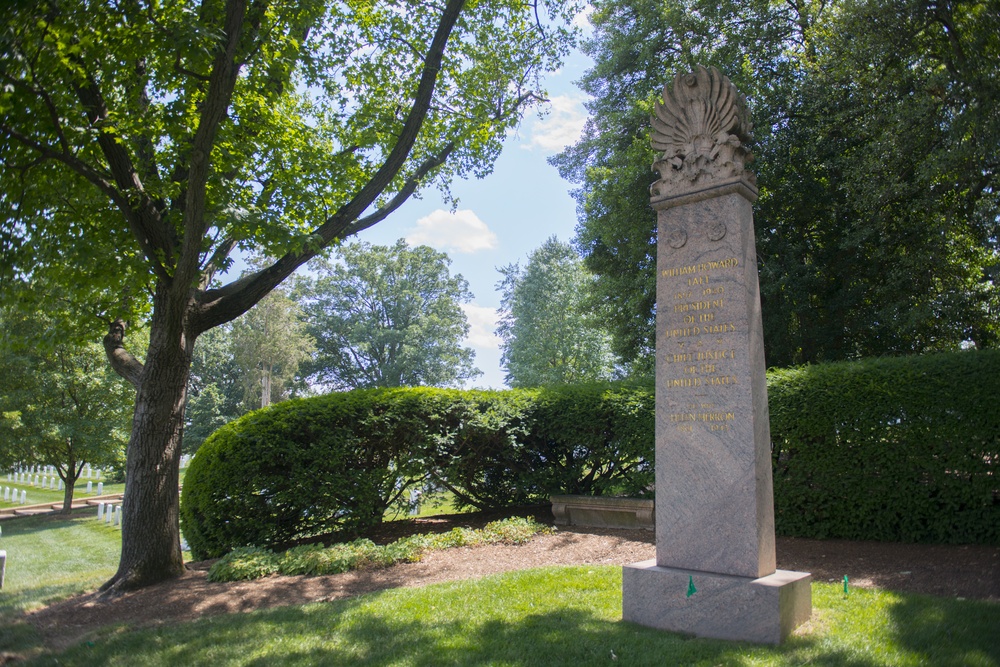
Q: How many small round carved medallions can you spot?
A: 2